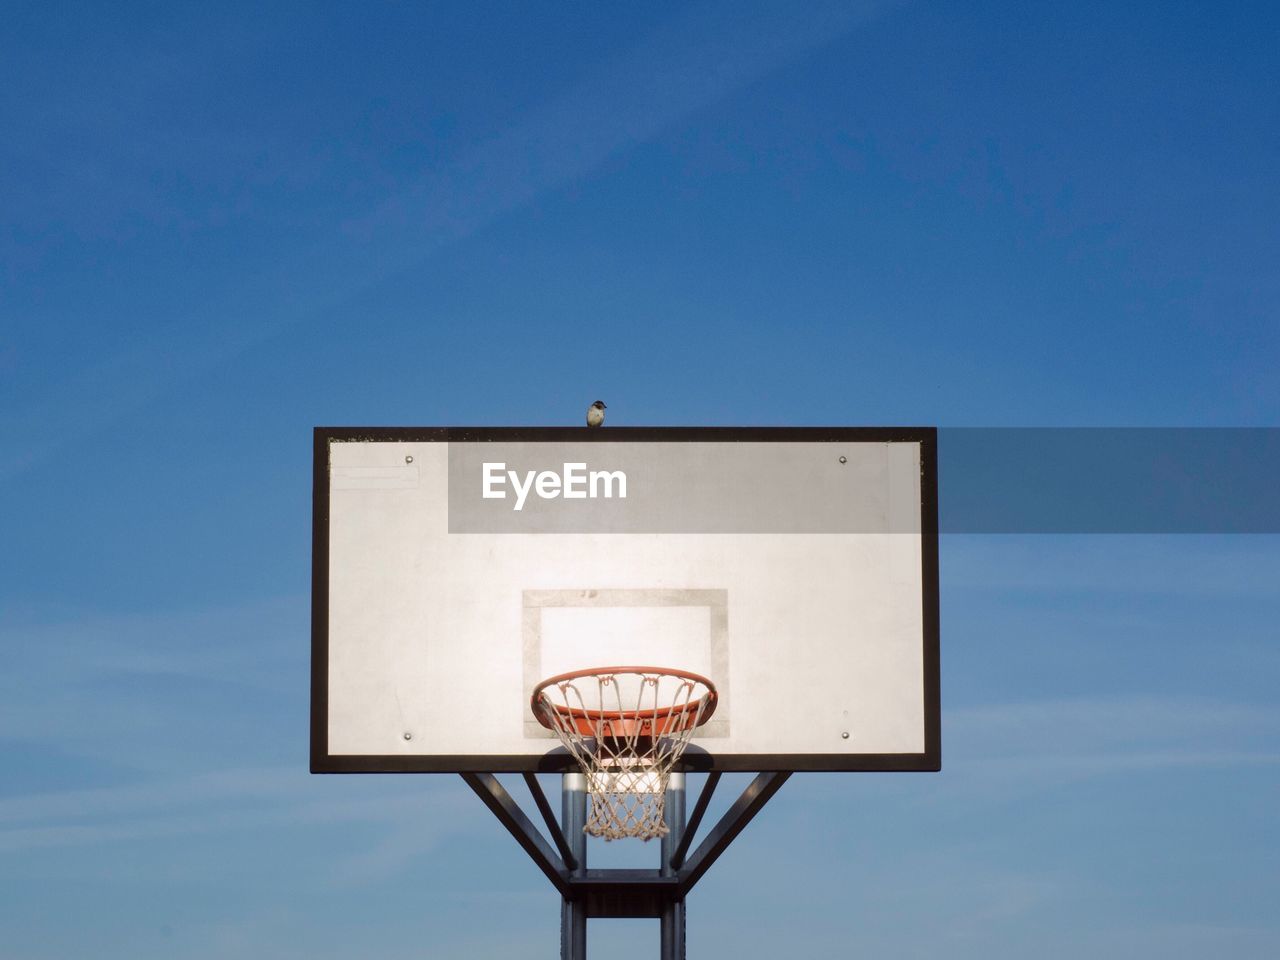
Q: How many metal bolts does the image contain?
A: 4